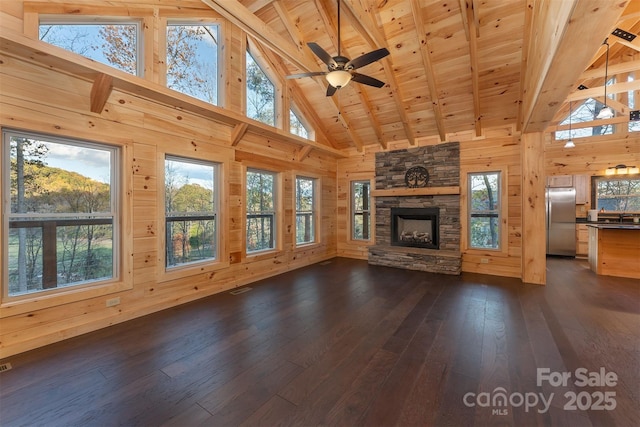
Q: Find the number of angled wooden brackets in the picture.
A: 3